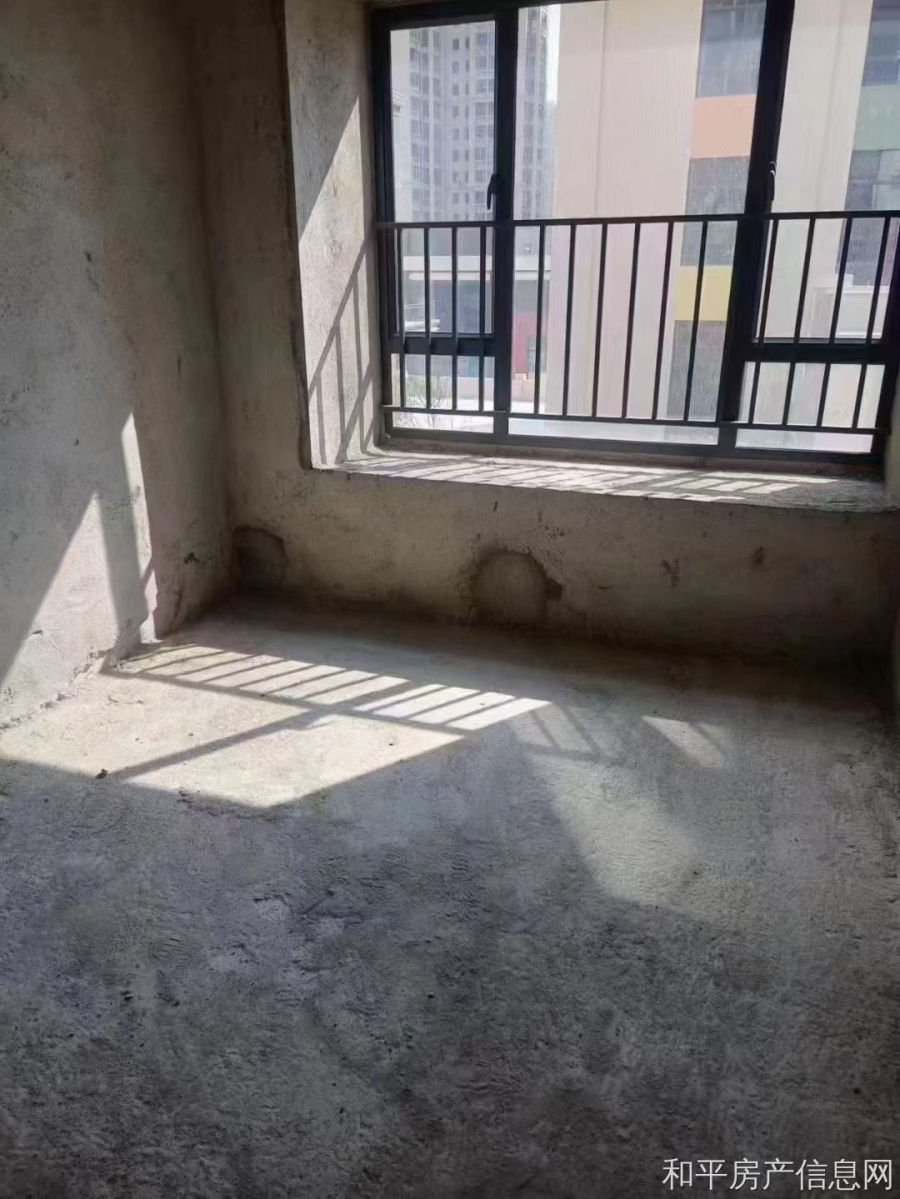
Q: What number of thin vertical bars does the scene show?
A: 14